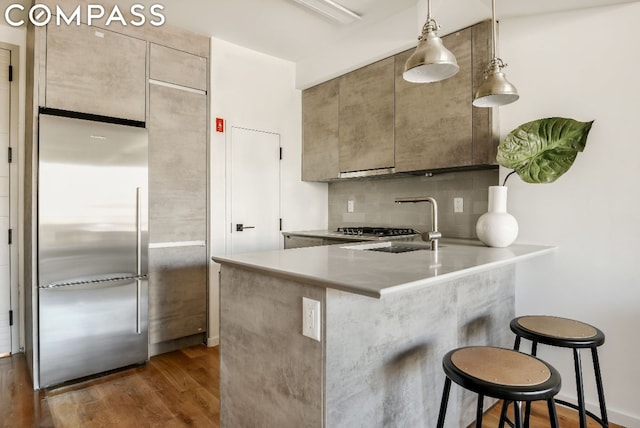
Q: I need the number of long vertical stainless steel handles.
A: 2